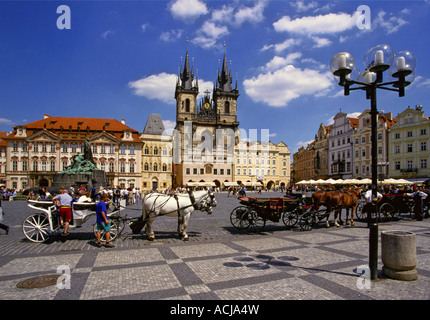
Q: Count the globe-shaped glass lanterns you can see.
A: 6